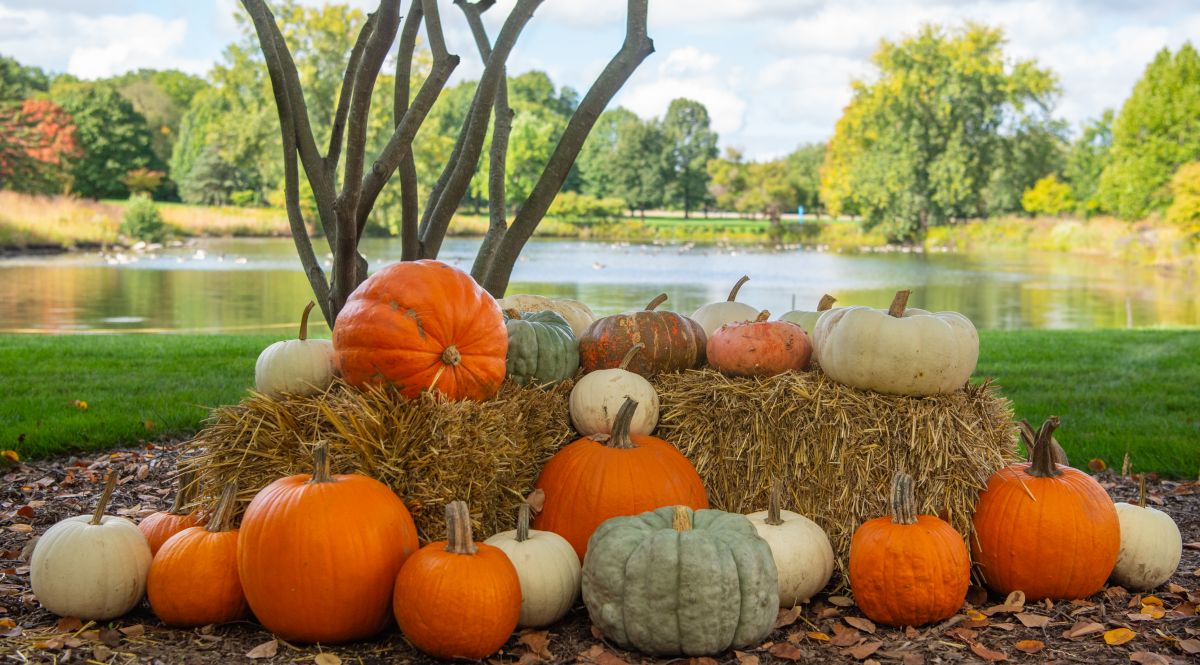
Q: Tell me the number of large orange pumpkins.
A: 4